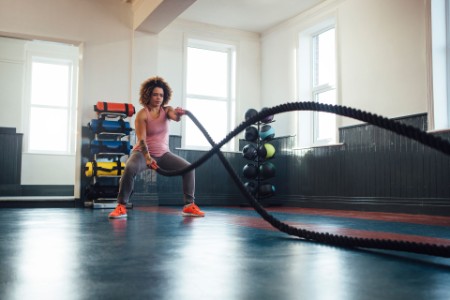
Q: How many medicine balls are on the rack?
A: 10